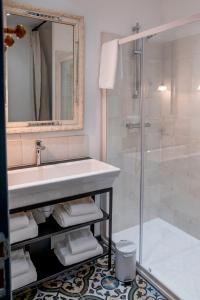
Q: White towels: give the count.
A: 9